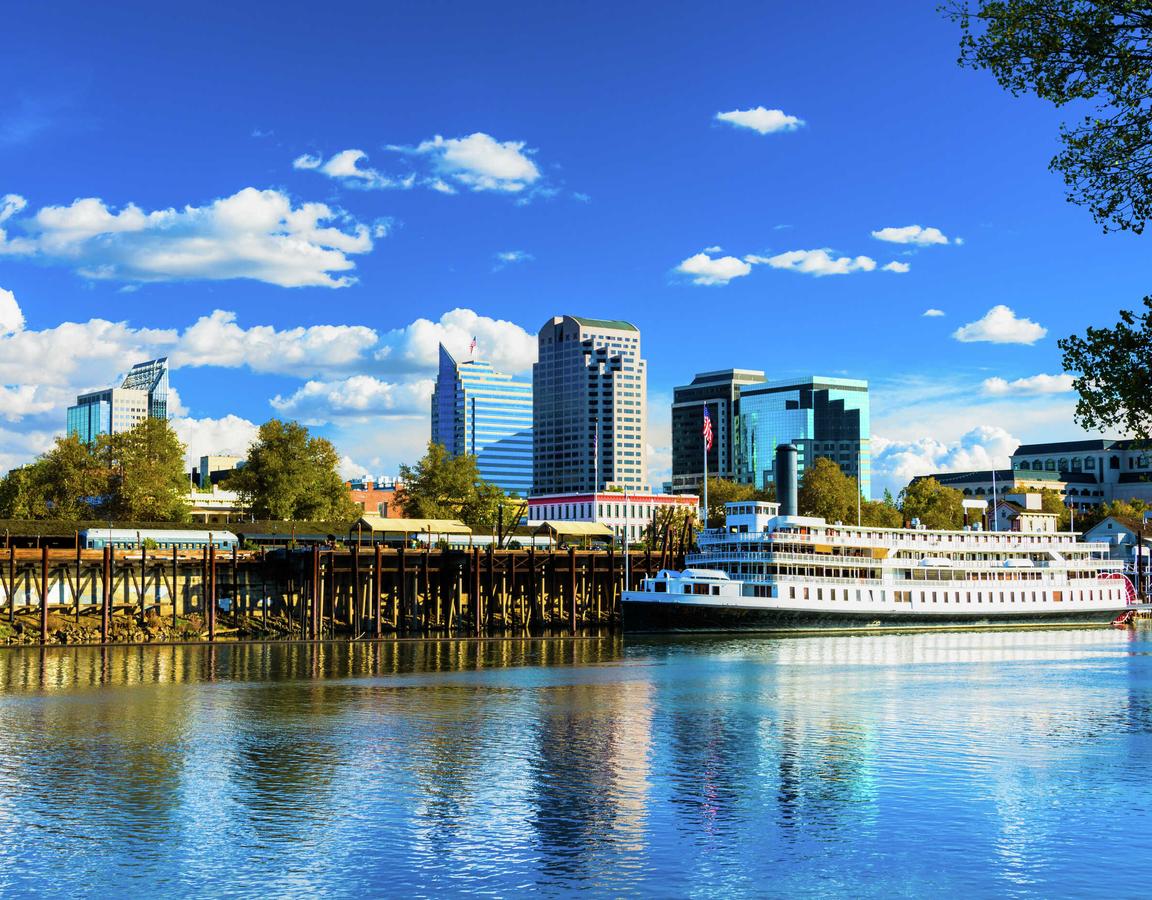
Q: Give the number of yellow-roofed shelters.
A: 2